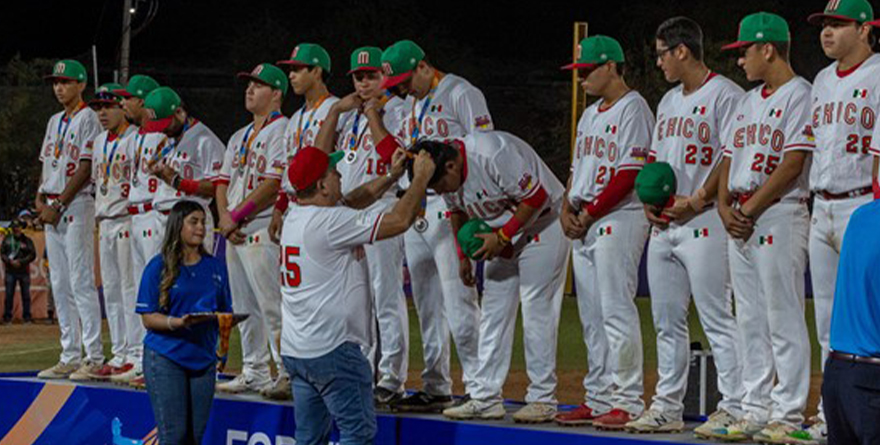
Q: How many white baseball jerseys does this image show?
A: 14